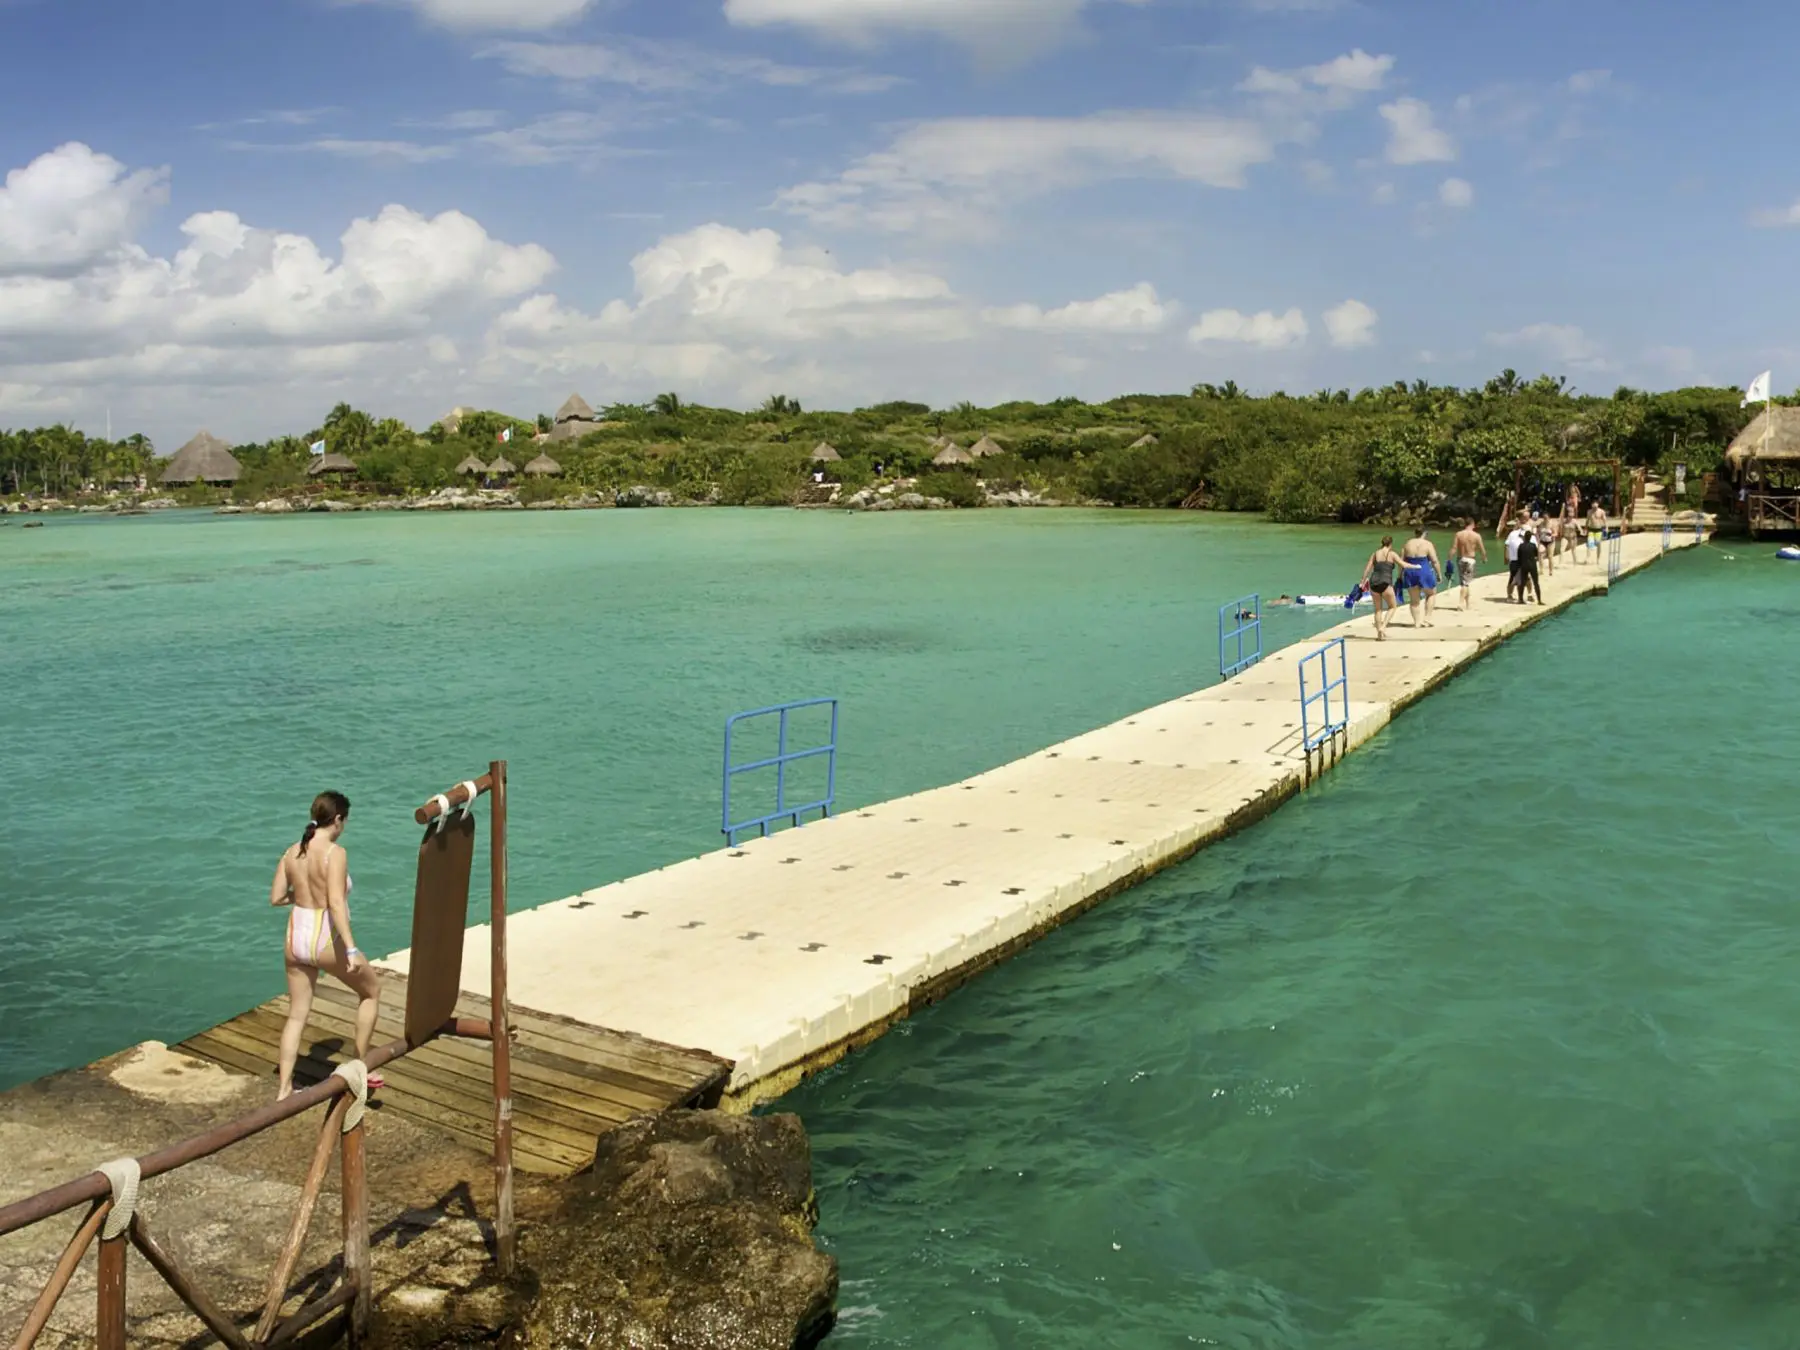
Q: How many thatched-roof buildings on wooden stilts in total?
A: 1